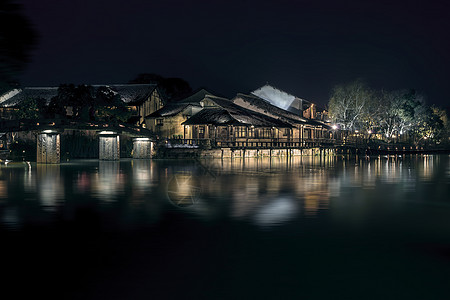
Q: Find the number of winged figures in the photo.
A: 0